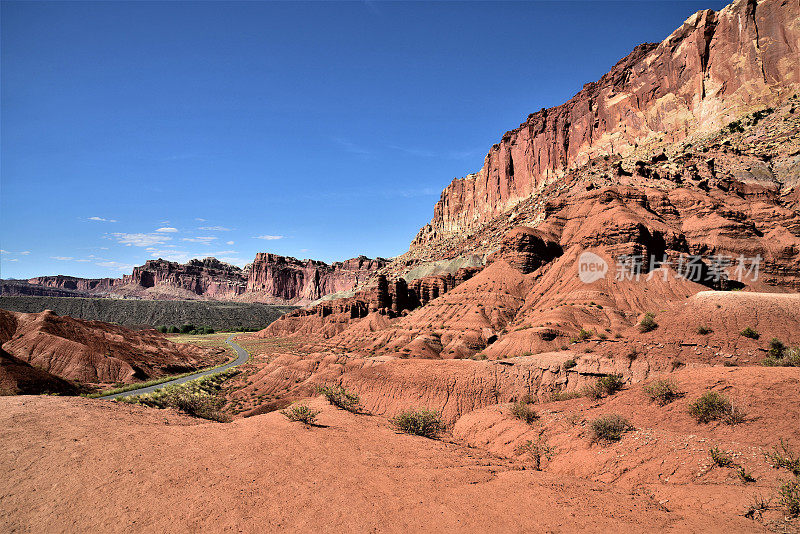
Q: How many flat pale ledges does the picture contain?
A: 1